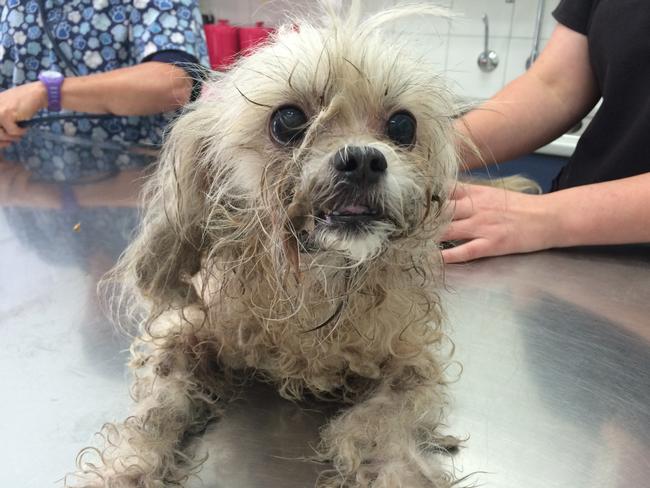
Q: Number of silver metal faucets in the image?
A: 2